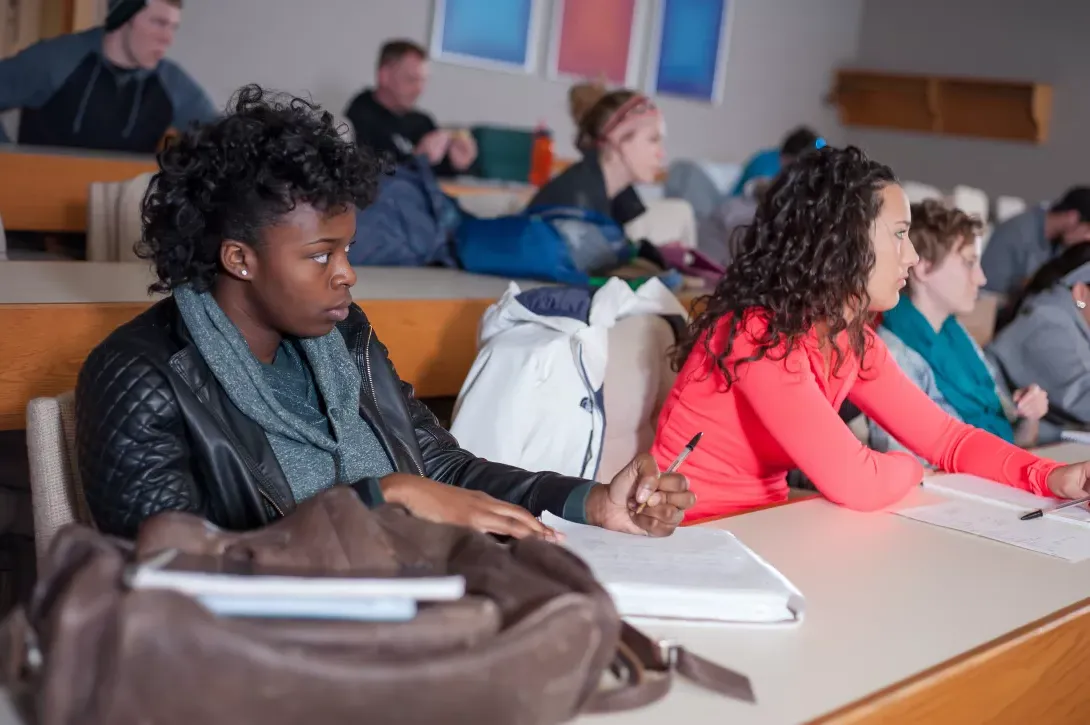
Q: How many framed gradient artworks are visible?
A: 3